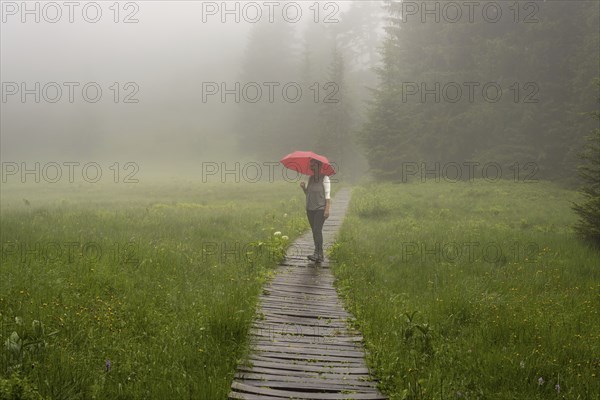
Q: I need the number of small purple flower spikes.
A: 3